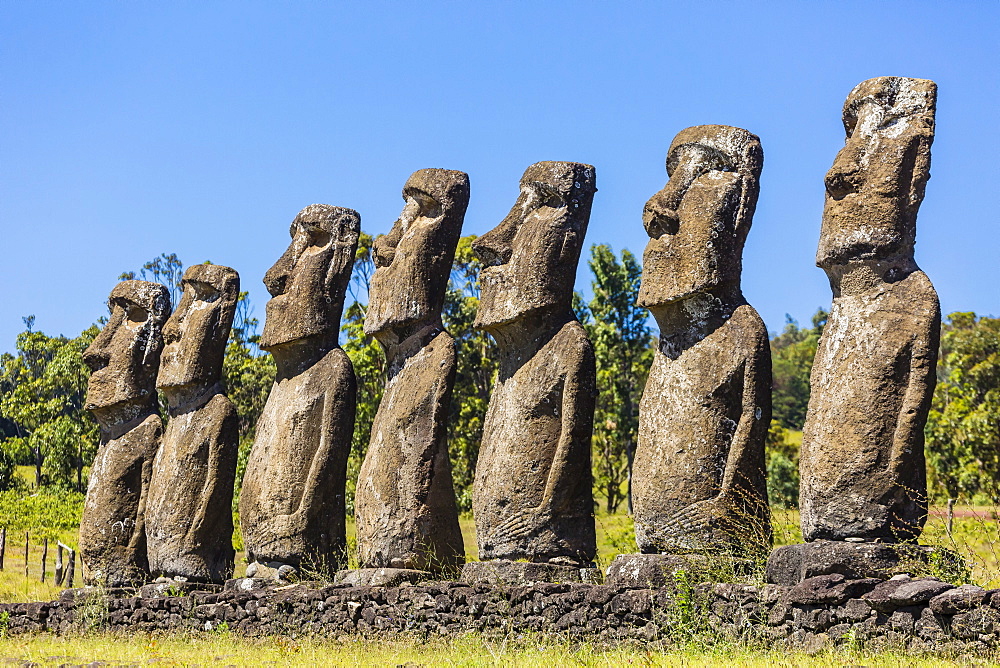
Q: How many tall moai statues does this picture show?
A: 7